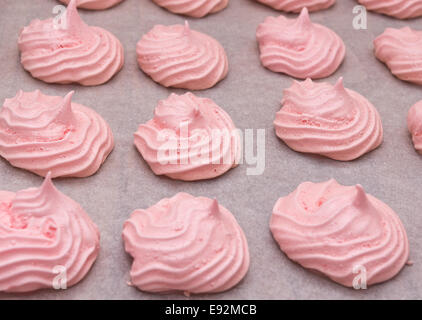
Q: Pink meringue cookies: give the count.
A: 15